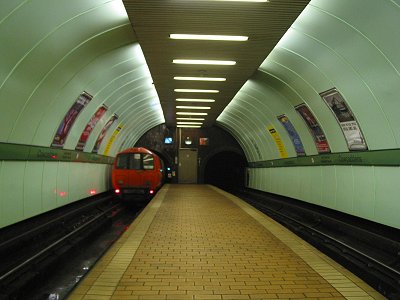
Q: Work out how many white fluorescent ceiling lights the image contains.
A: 11